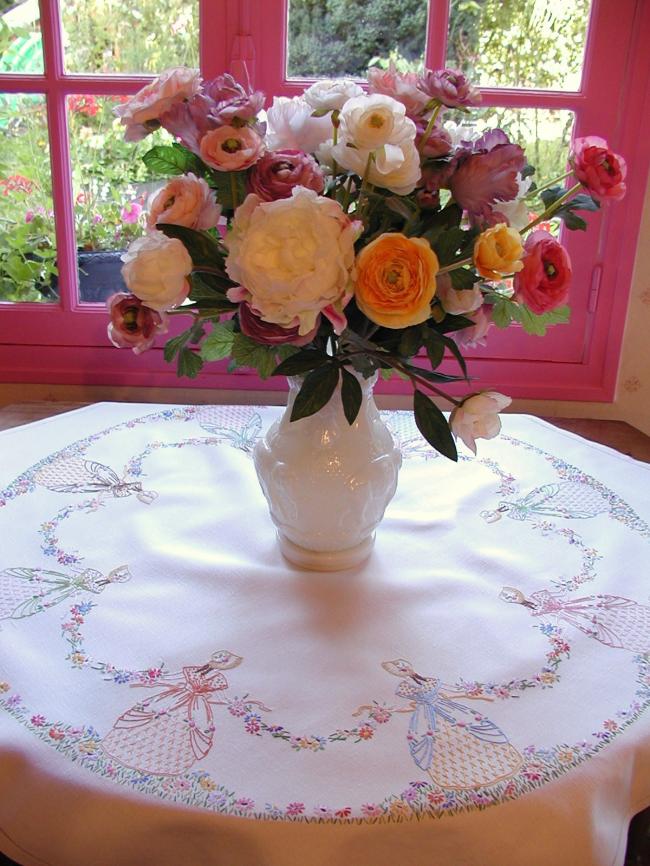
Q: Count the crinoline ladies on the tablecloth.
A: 8